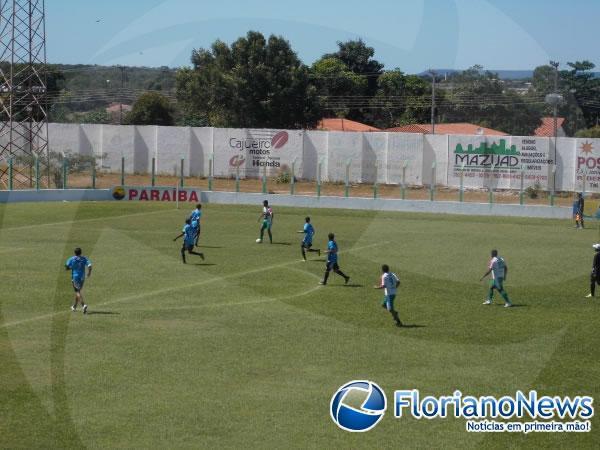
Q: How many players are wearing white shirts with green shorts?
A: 3